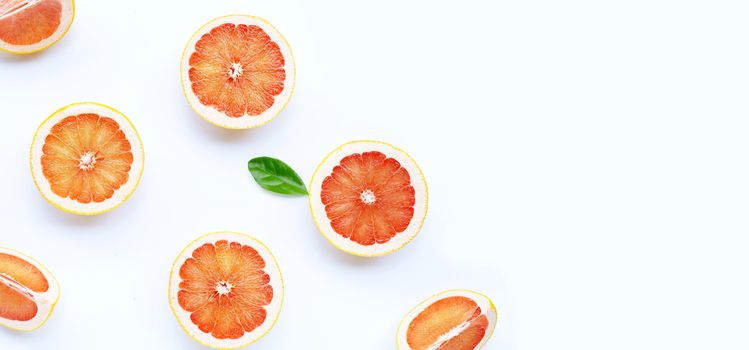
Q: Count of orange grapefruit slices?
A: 7